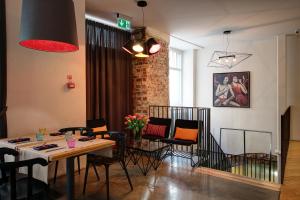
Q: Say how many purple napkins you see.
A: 4